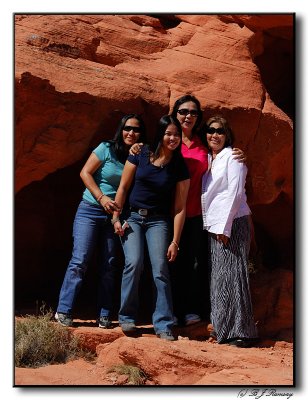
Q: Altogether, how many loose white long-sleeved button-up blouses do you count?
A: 1